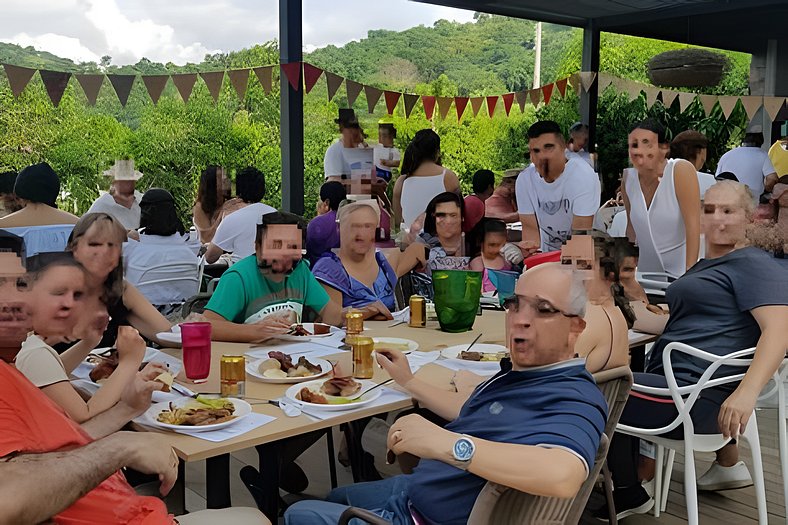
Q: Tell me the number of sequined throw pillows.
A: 0